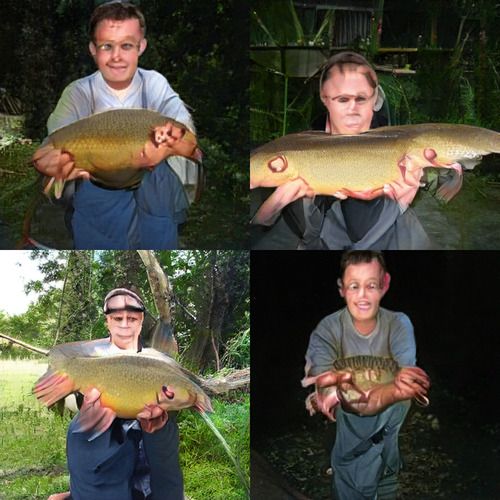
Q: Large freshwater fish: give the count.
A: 4